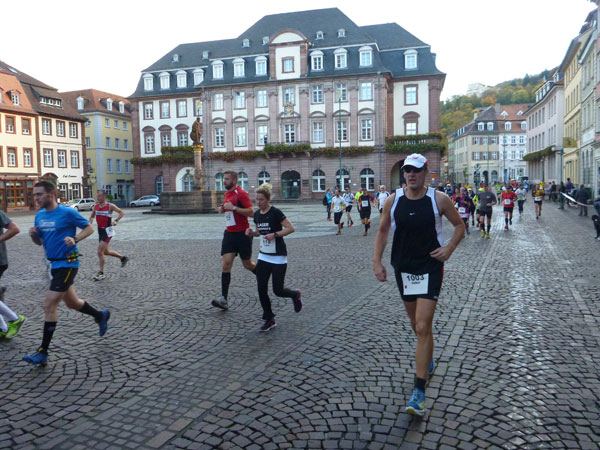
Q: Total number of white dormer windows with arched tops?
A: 11